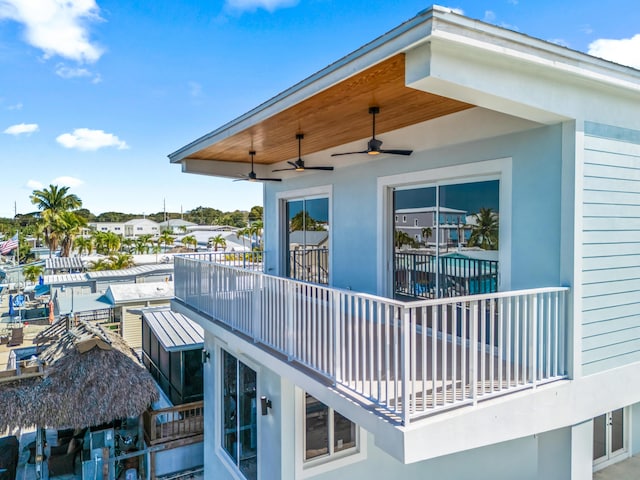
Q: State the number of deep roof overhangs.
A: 1